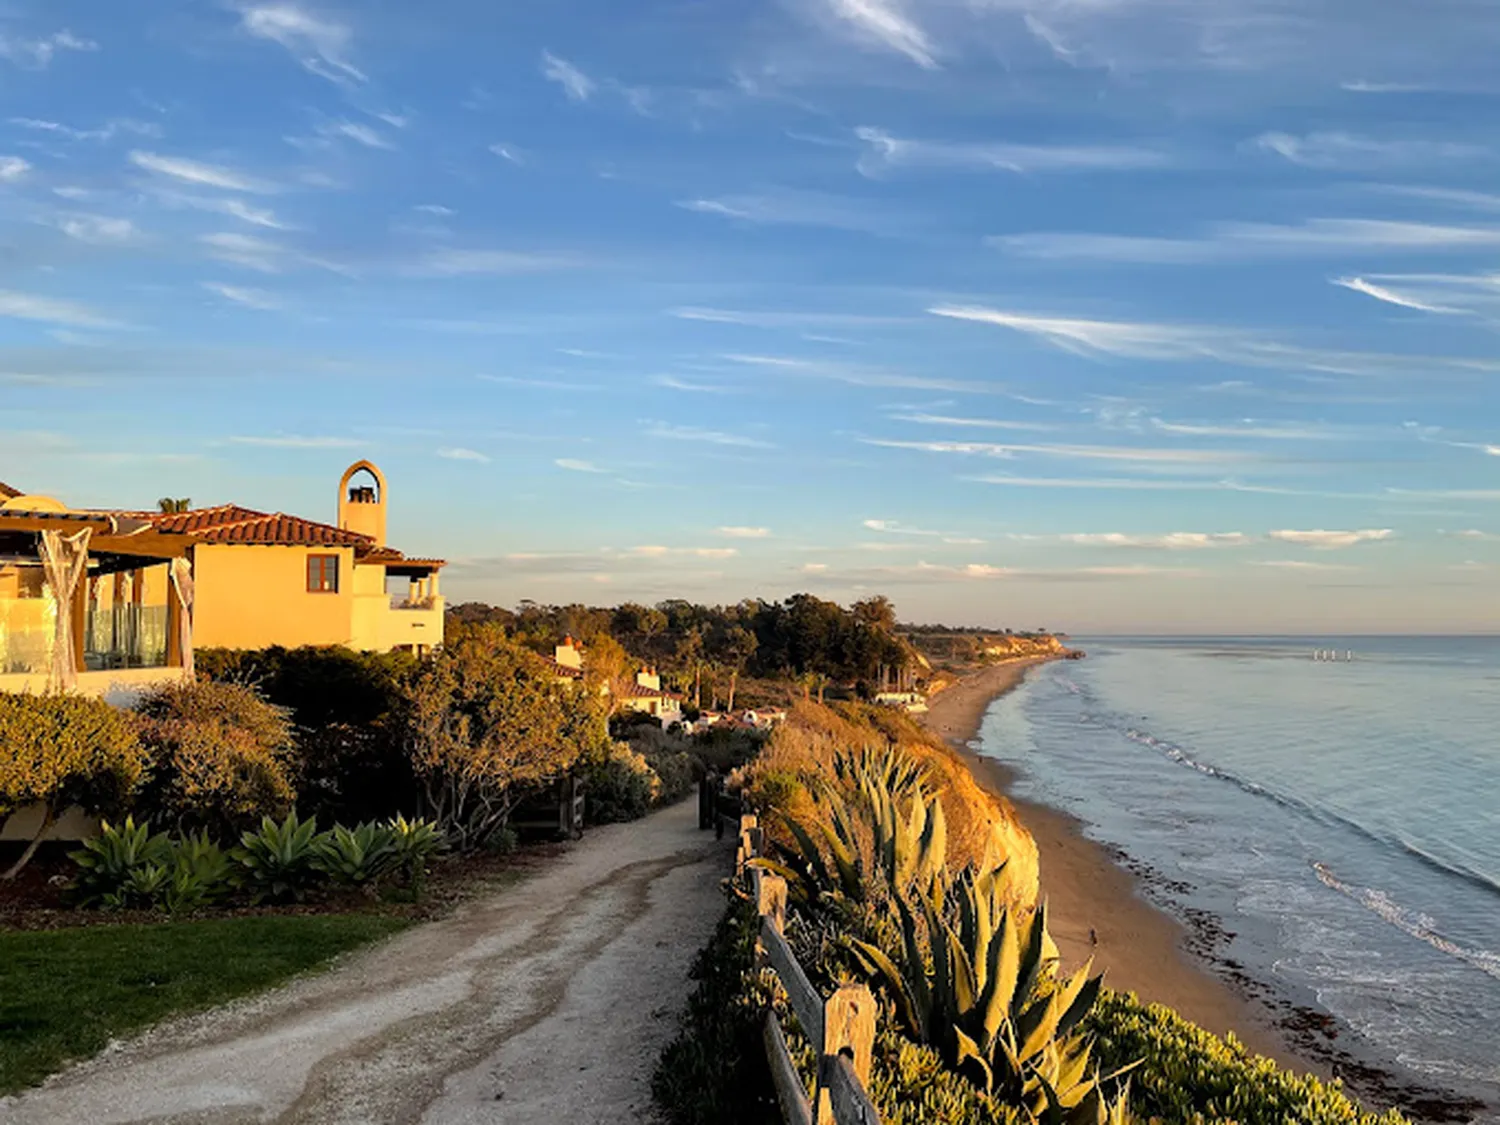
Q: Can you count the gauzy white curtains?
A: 2